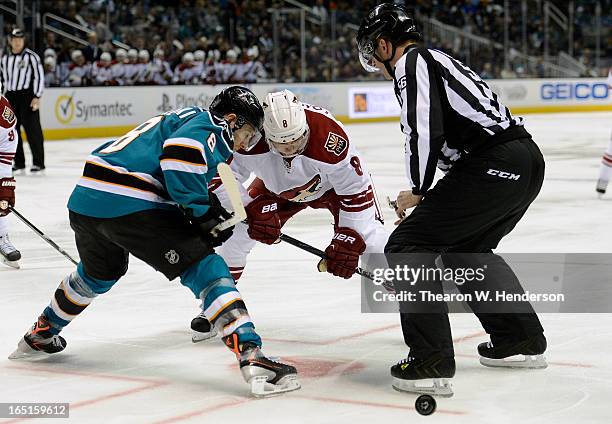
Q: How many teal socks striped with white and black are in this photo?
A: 2